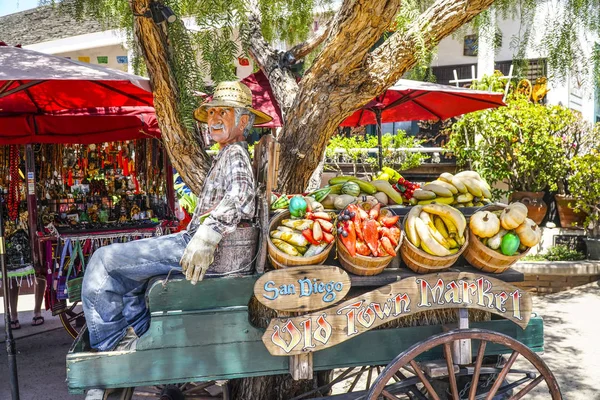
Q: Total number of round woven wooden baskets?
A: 4